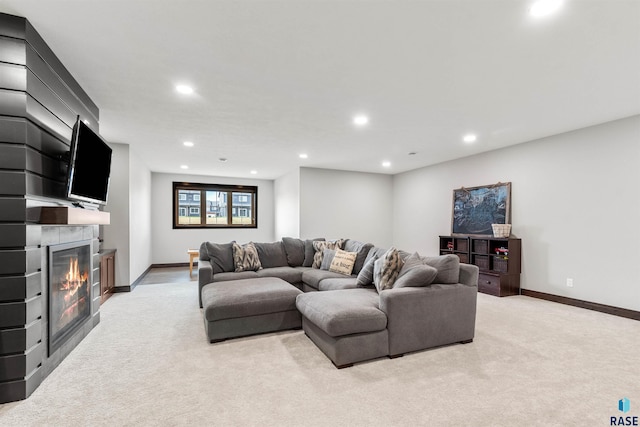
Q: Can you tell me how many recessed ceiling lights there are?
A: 9